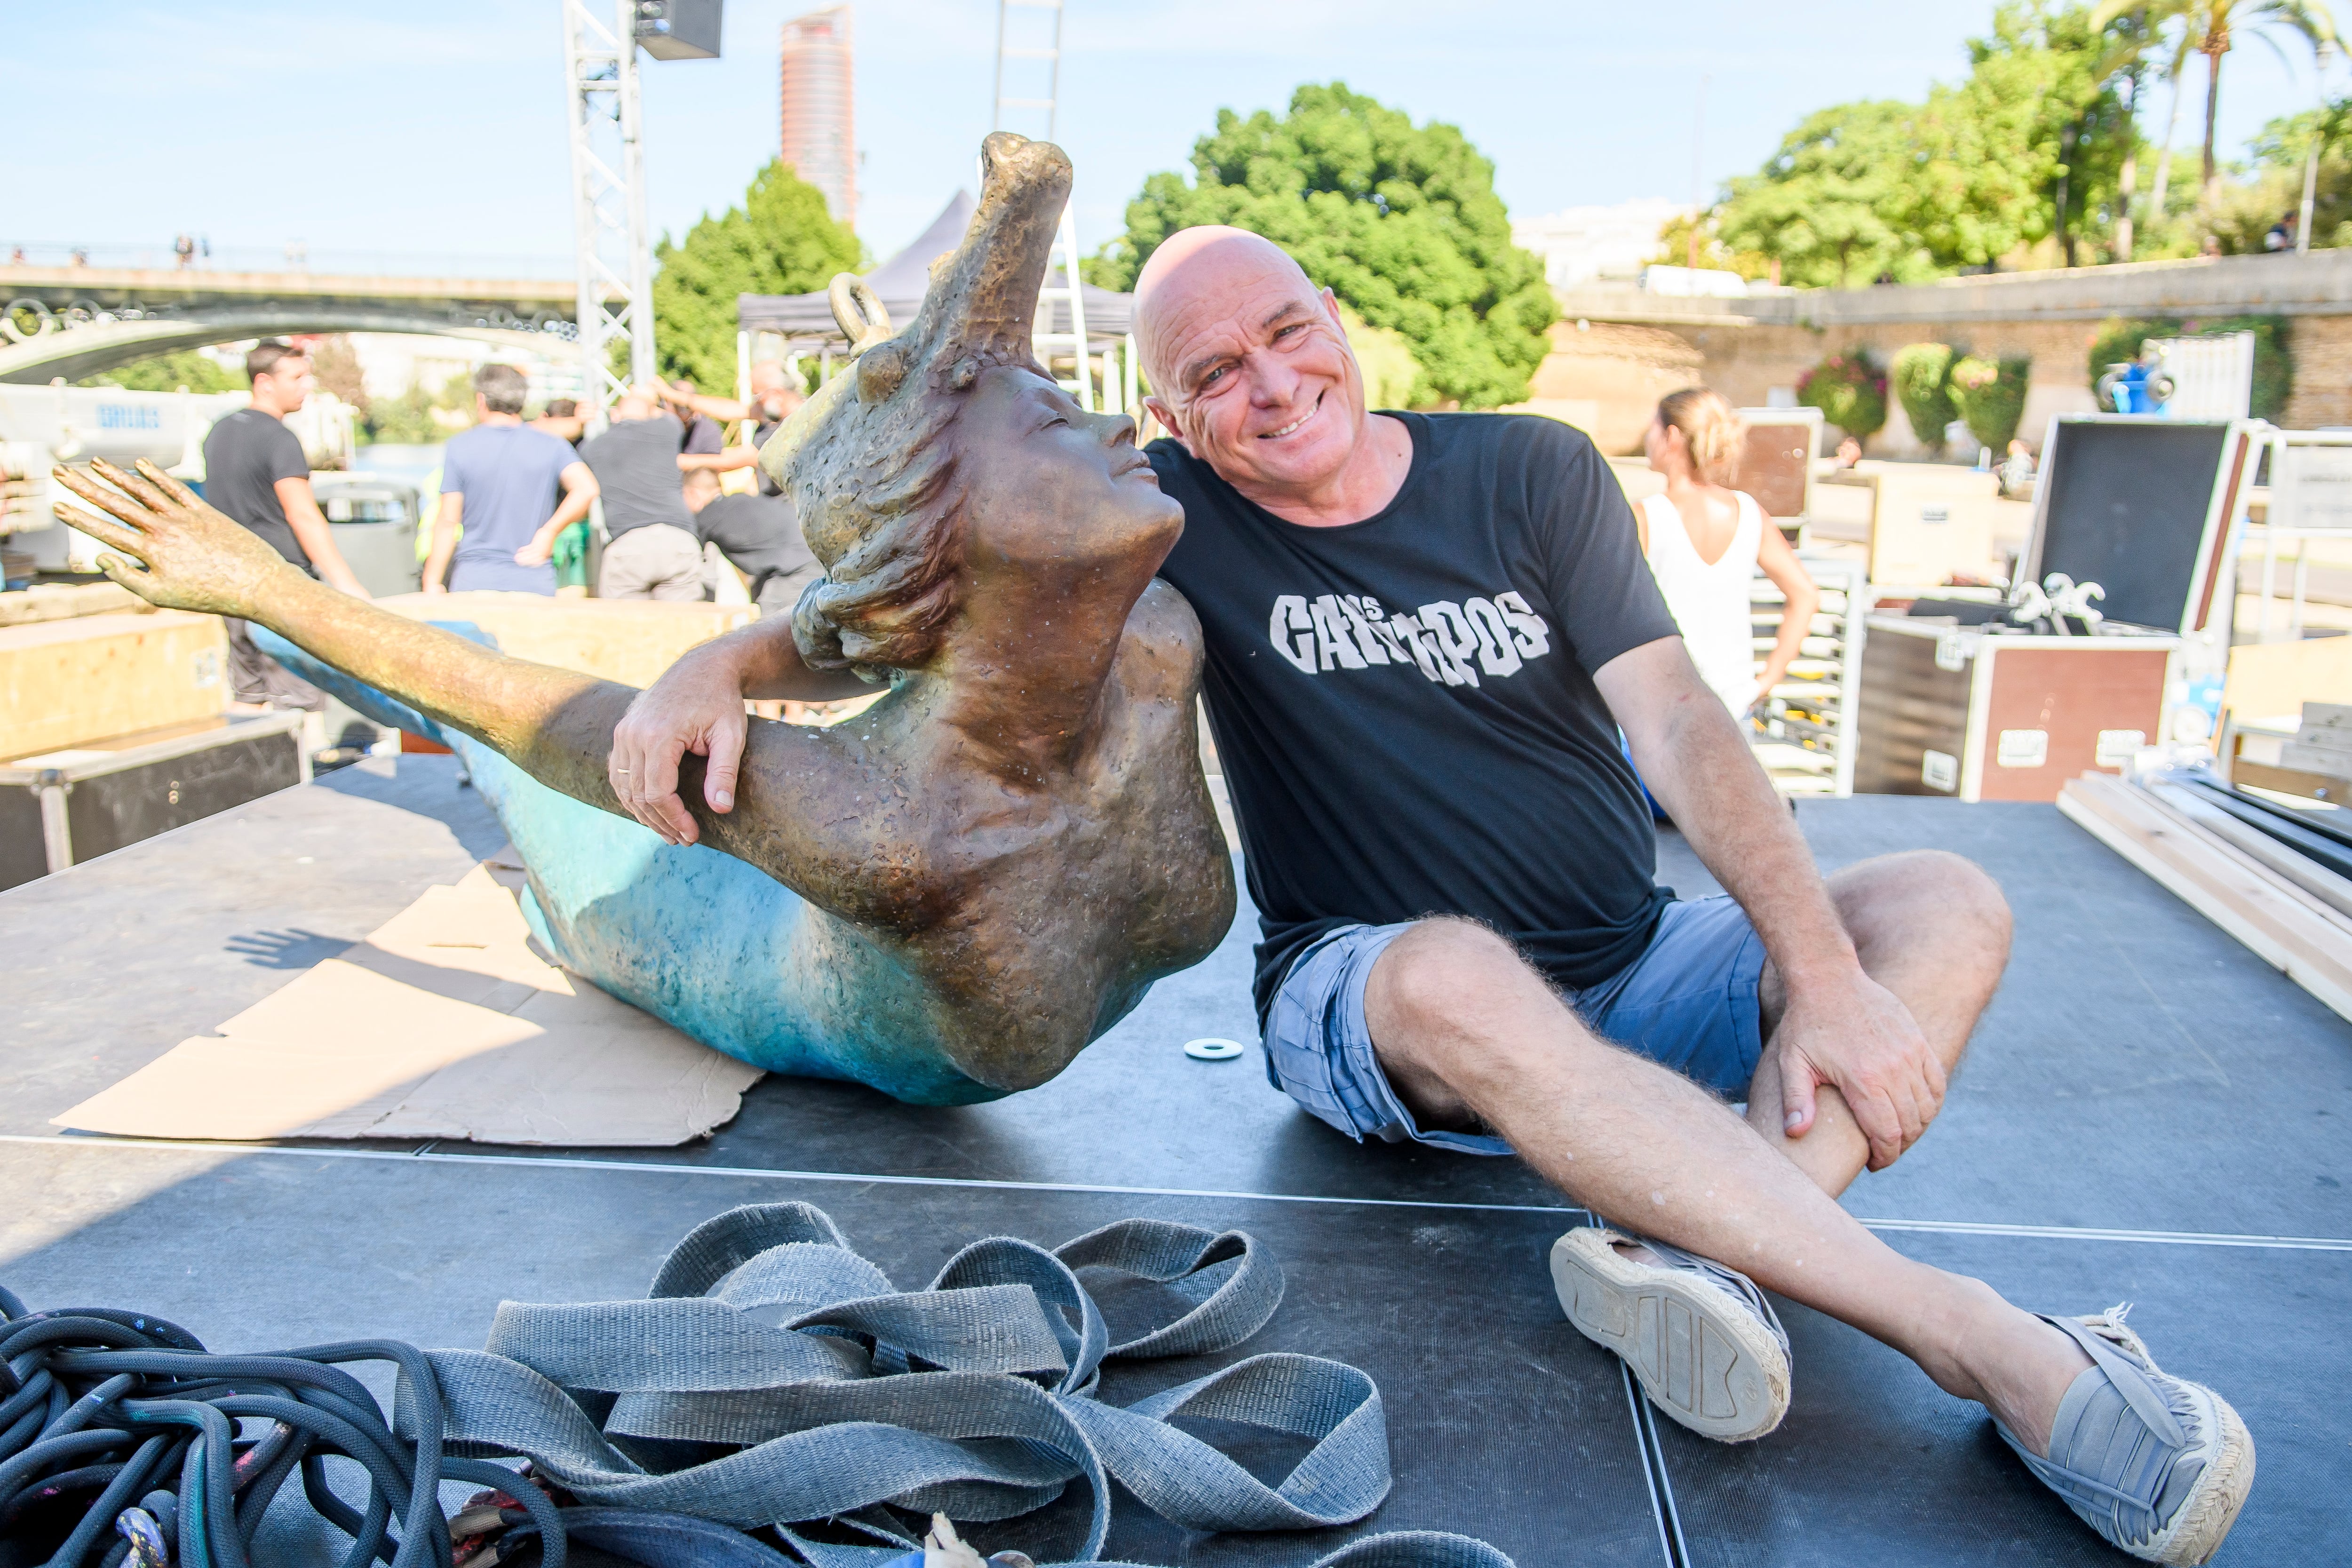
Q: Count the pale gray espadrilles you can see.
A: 2